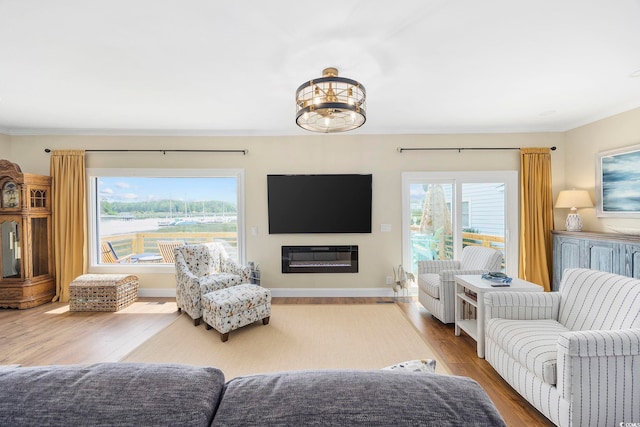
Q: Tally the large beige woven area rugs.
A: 1